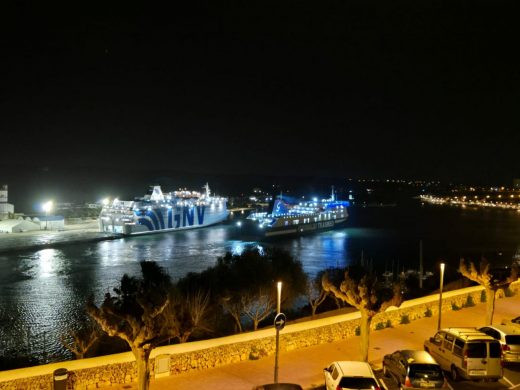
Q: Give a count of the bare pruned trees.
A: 3